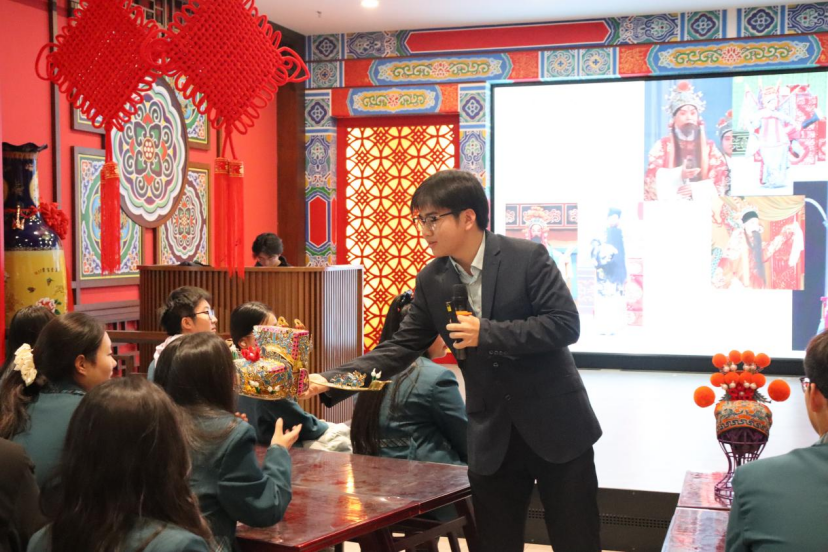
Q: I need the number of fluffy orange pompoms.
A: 10